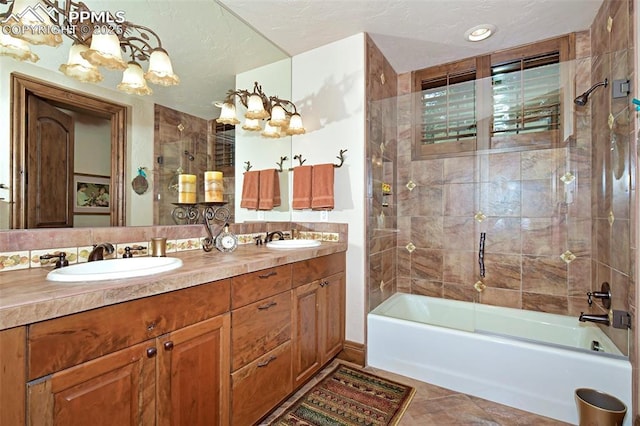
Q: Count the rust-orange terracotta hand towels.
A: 2